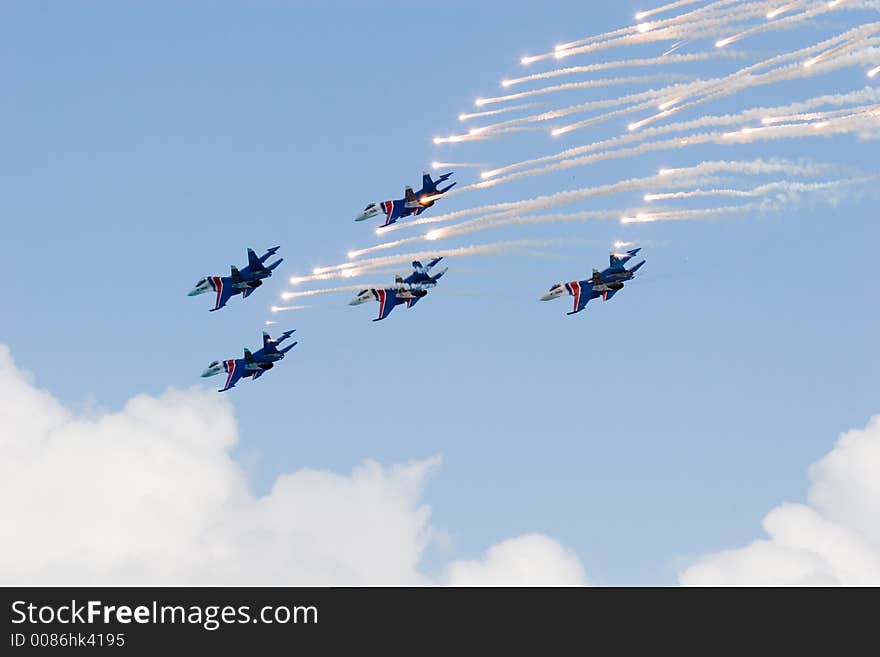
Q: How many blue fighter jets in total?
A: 5